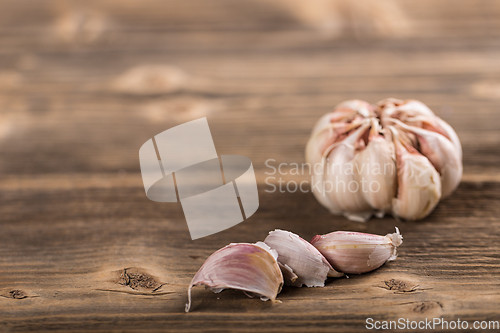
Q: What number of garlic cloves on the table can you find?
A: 3